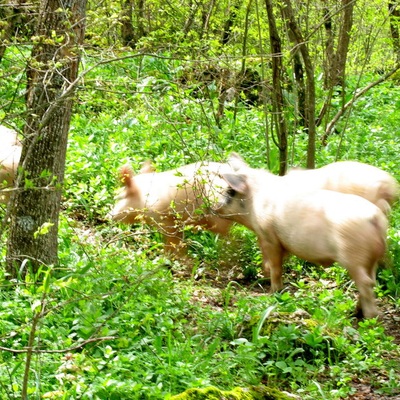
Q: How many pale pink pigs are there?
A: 4